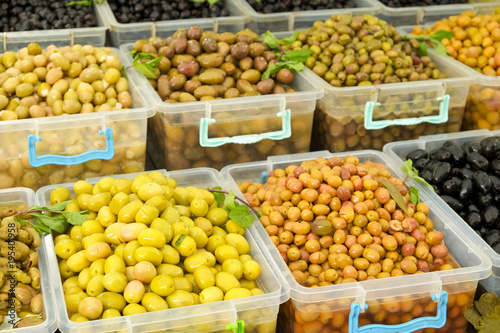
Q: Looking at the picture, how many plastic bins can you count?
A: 12